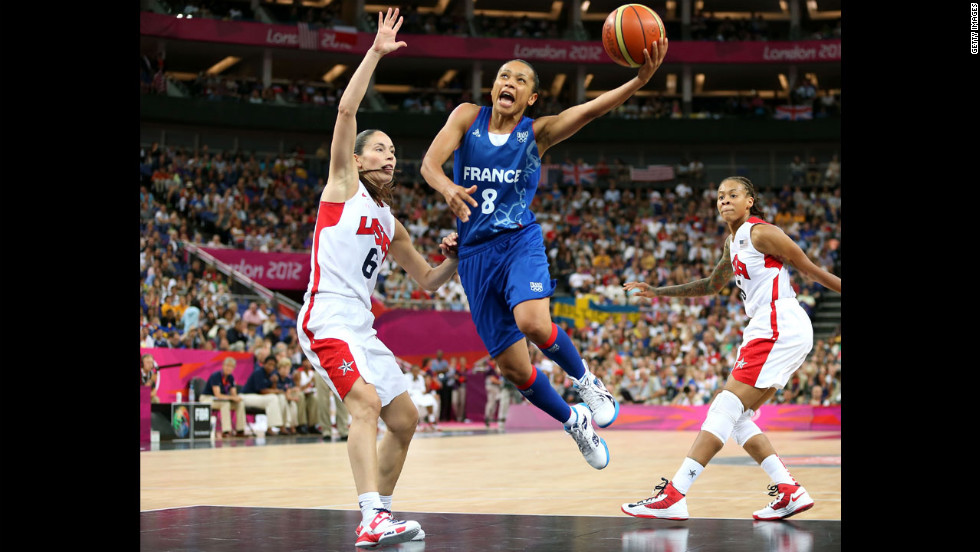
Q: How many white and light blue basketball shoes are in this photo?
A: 2